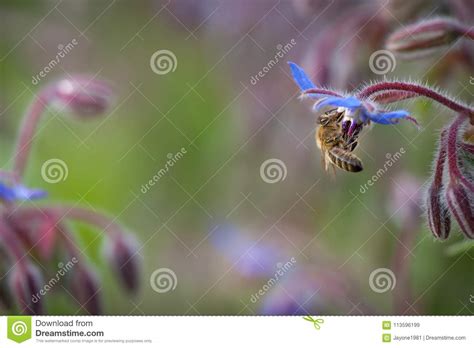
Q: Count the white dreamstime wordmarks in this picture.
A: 6